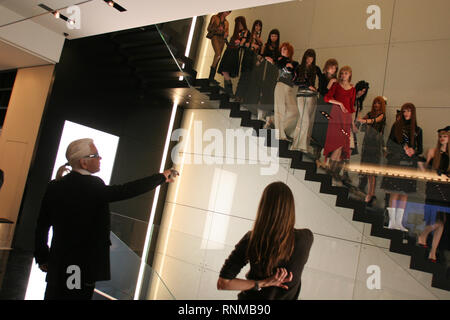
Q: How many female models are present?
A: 12